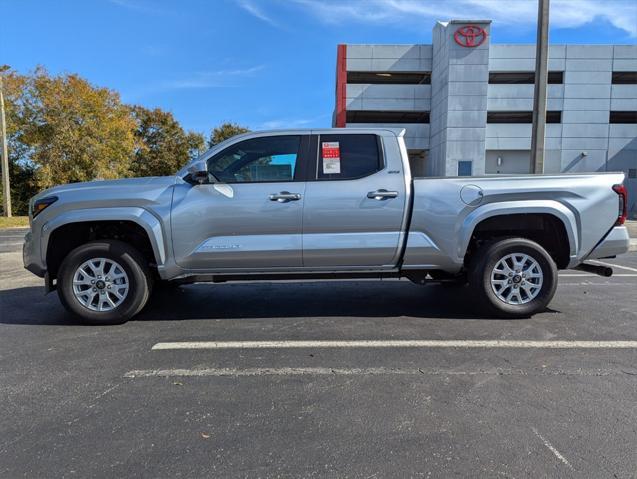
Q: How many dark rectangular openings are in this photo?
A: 6